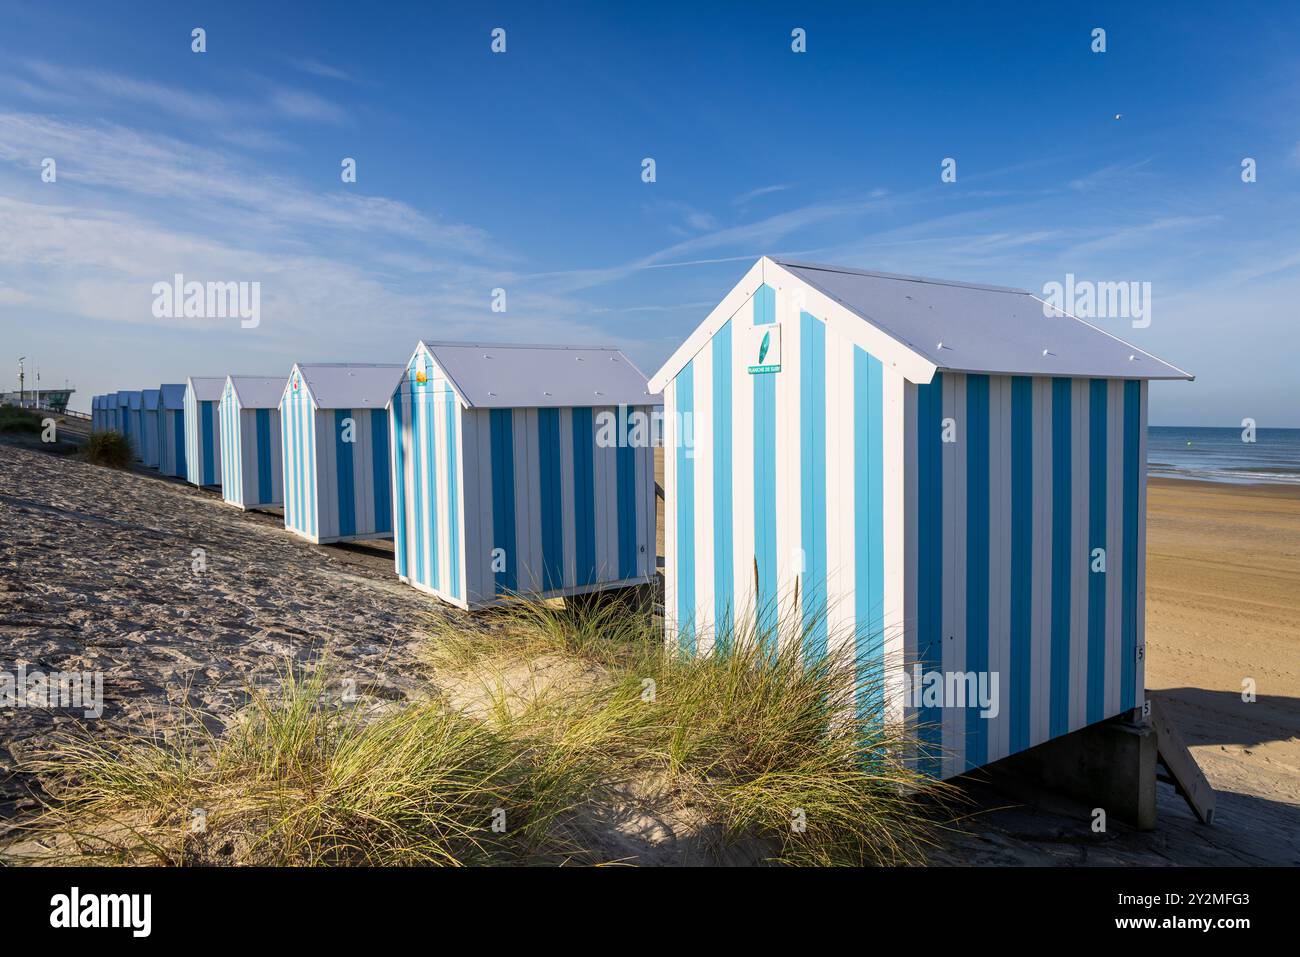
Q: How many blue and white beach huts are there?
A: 12